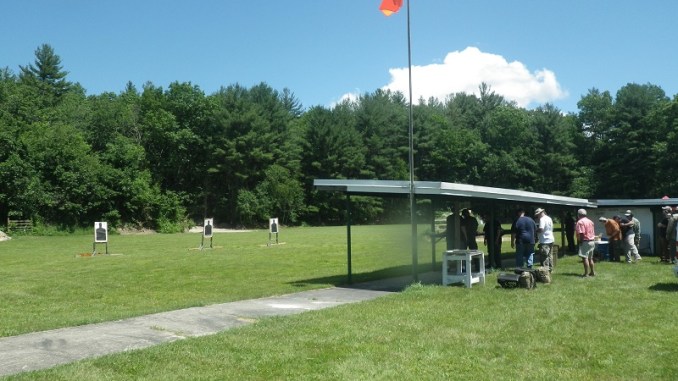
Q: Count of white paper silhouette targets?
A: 3